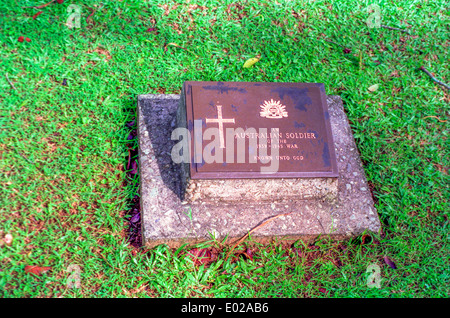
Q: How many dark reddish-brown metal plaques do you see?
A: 1